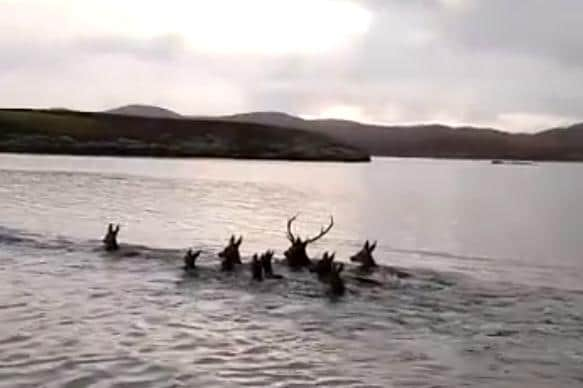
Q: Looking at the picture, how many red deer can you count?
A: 9